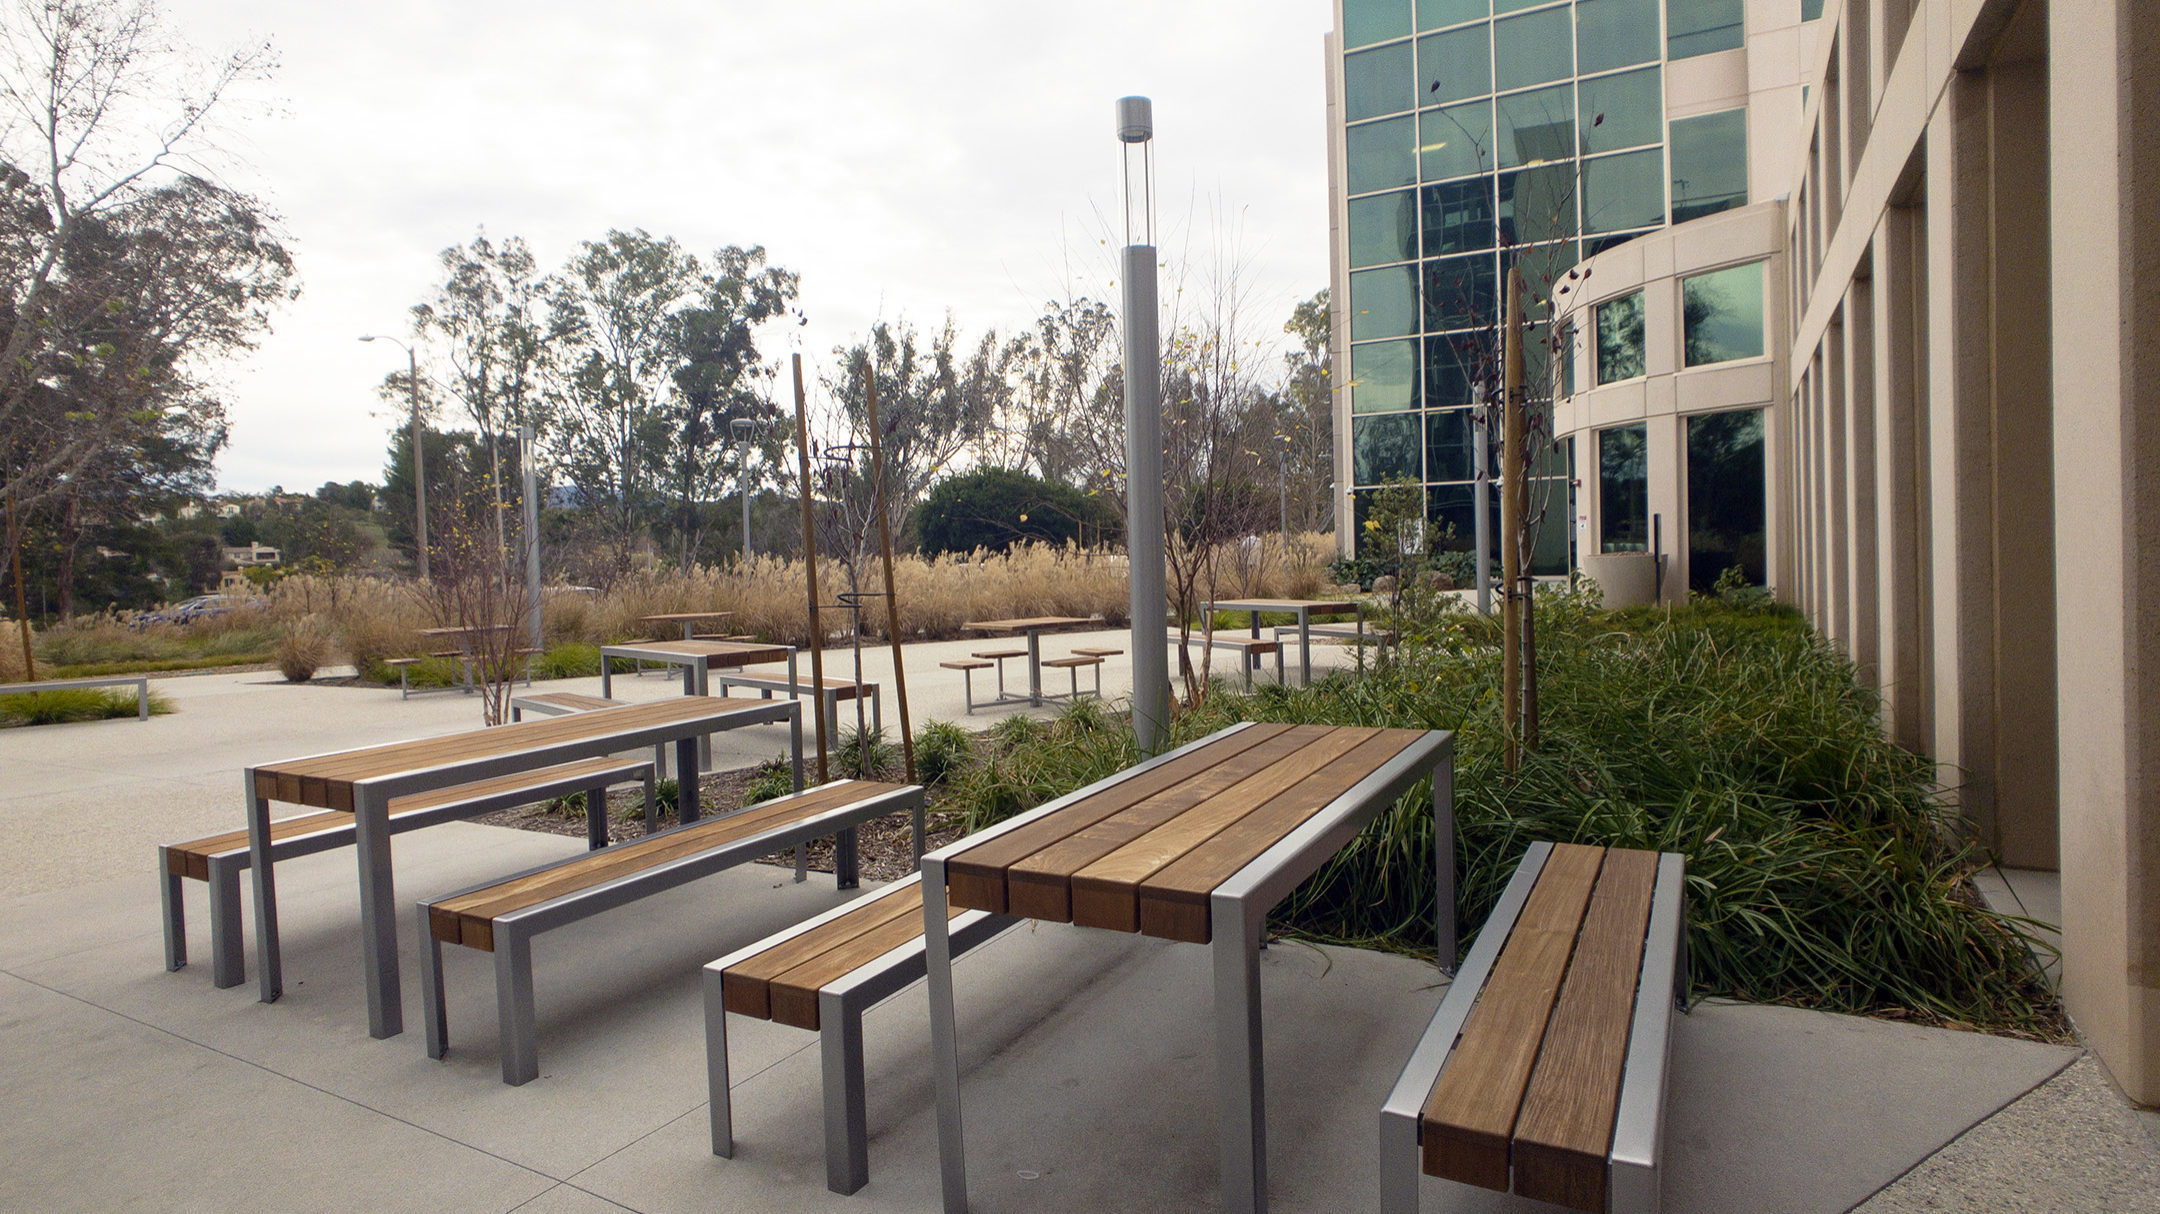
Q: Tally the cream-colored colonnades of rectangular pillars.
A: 1